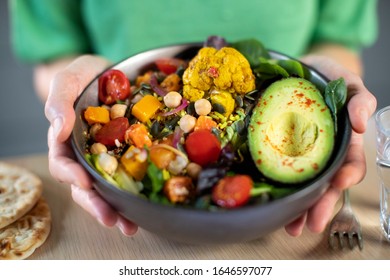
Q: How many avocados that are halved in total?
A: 1